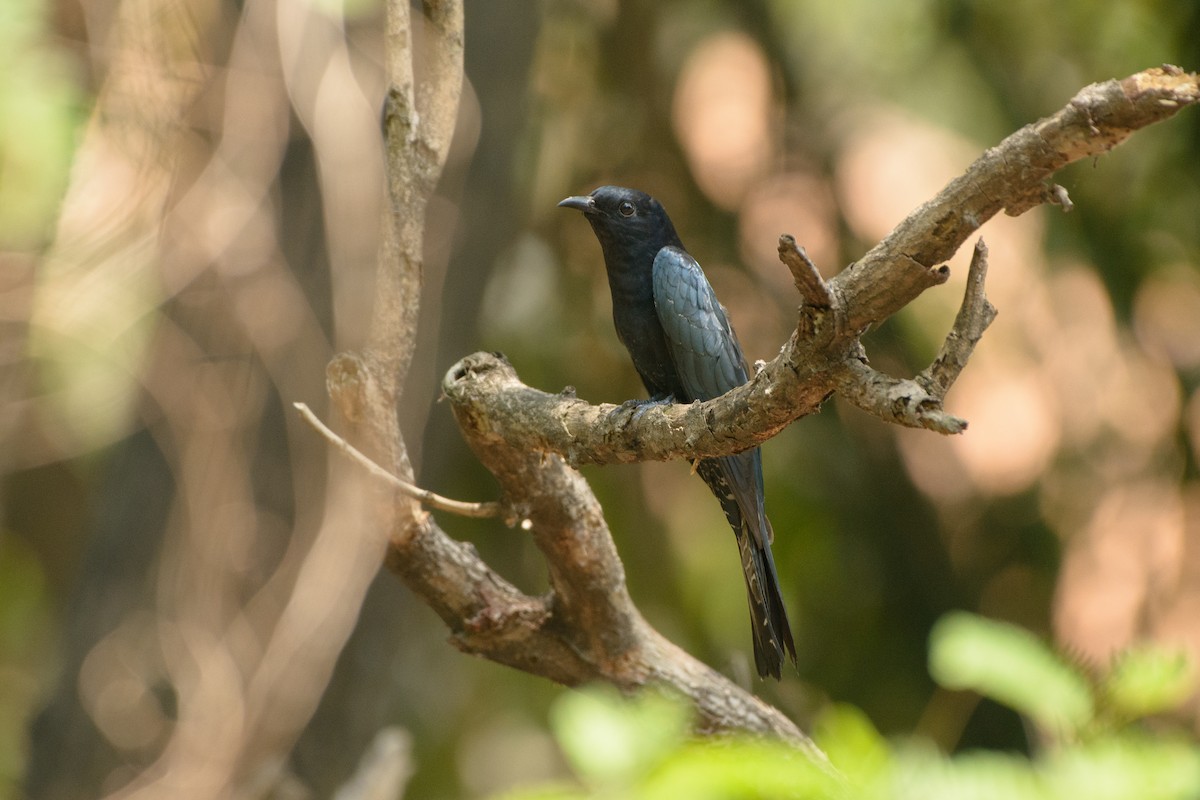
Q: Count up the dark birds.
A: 1